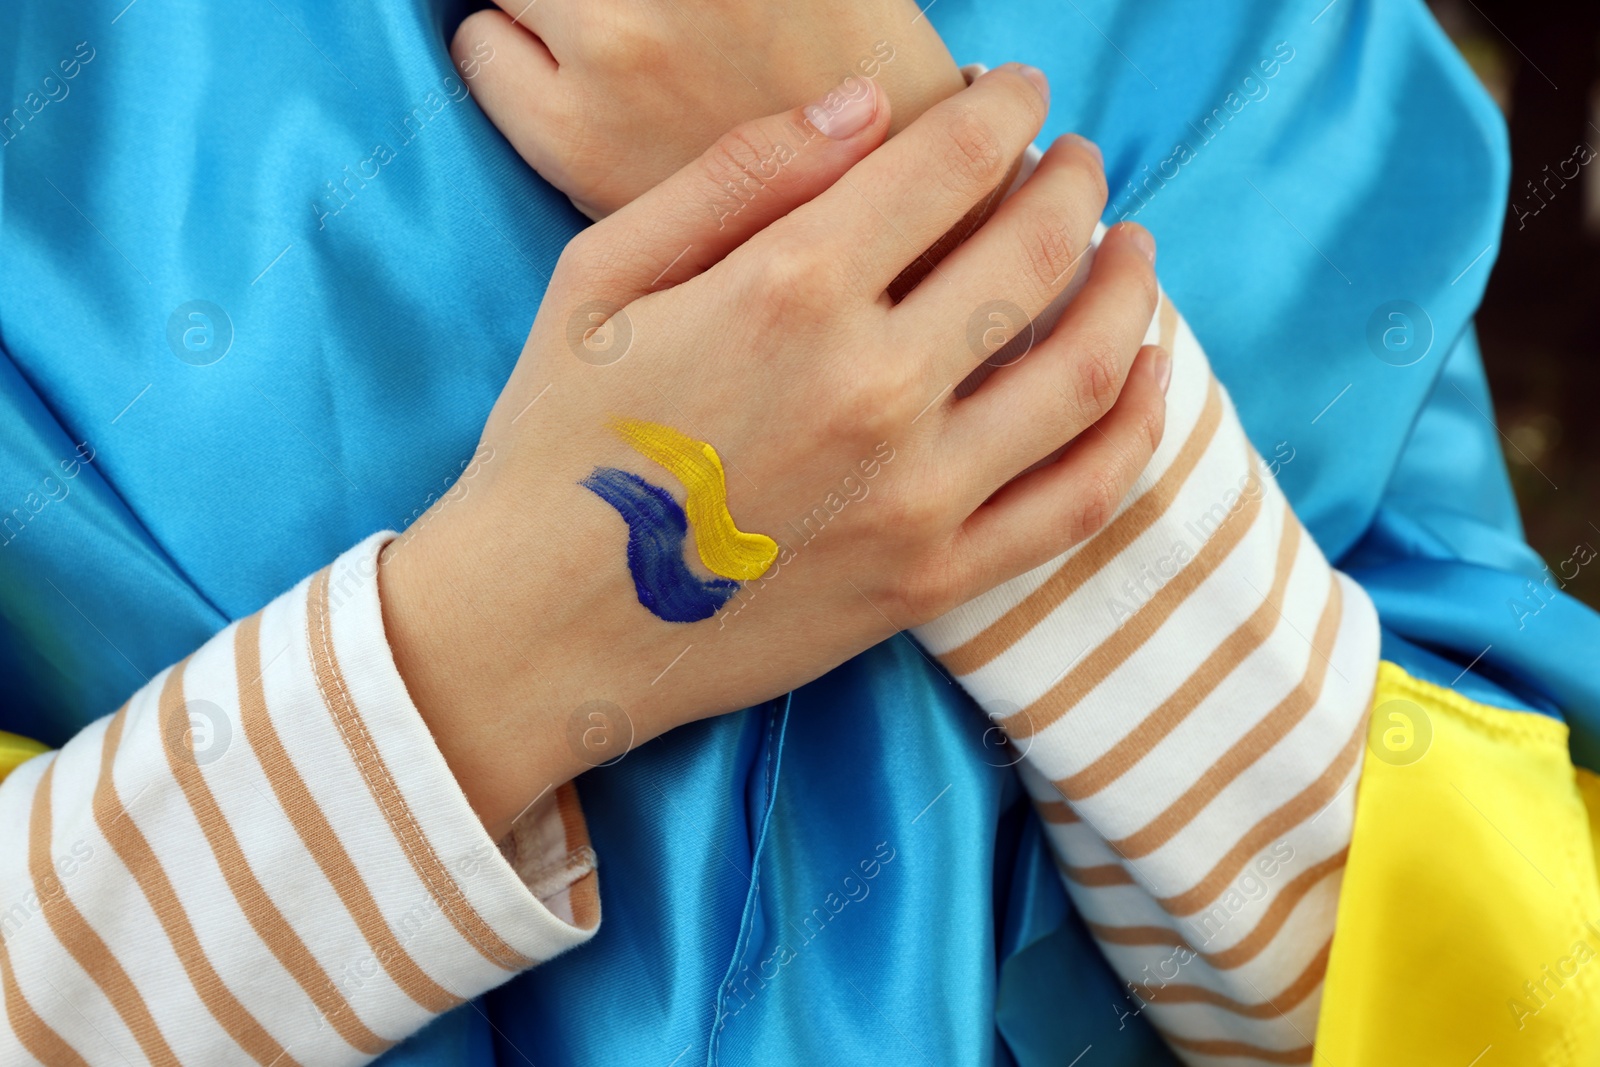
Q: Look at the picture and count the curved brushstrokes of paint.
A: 2